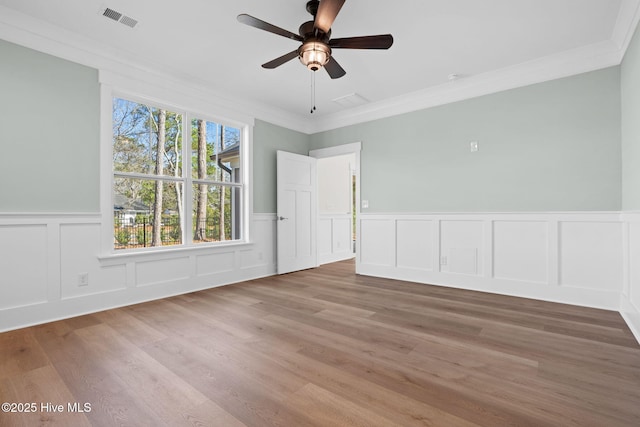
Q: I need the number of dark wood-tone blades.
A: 5